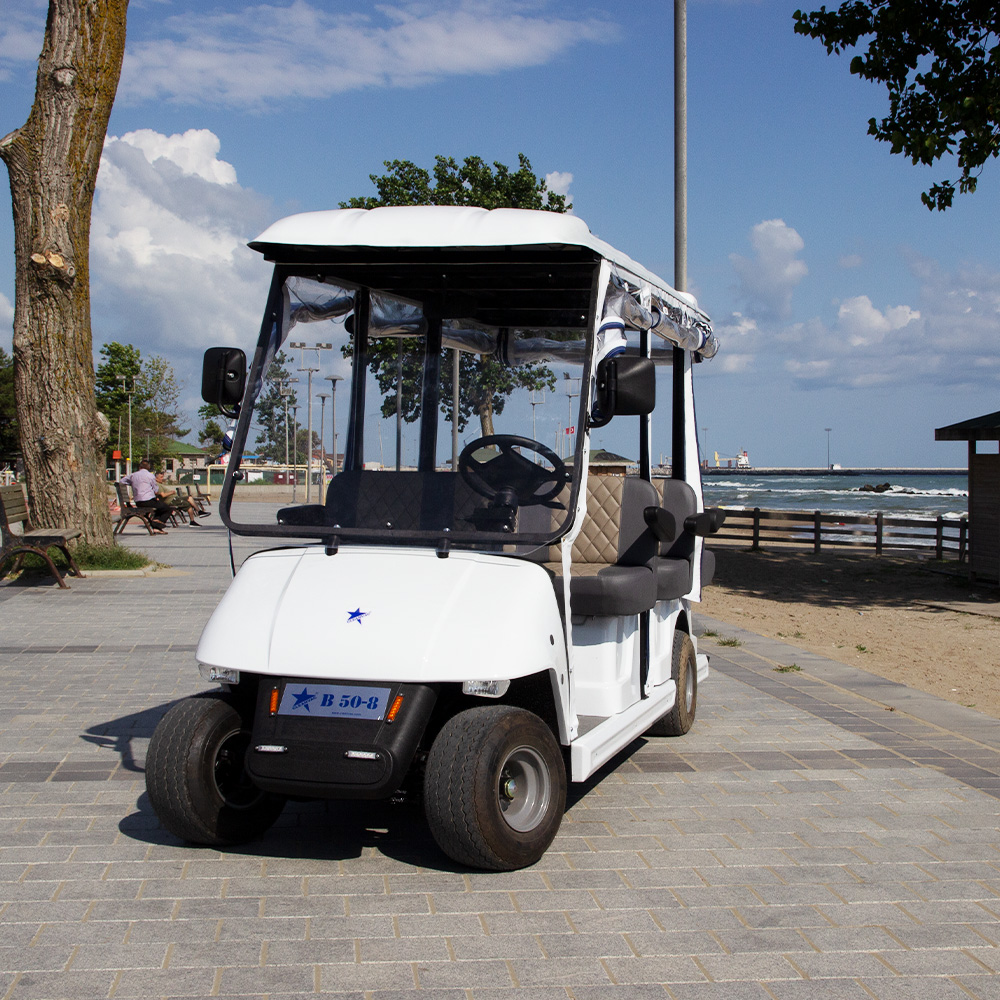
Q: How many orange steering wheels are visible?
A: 0